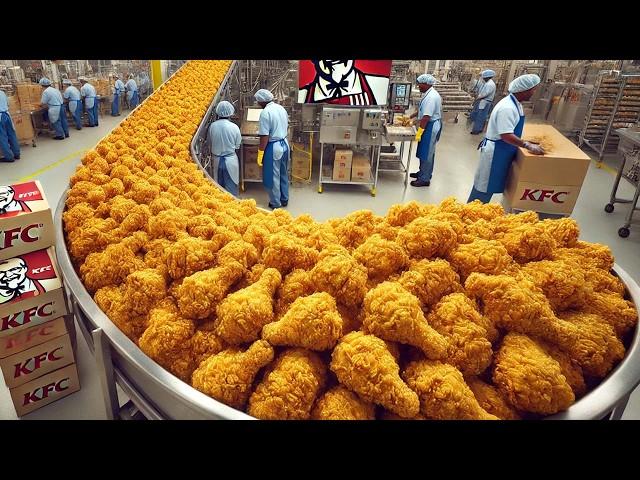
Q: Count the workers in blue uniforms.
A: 11